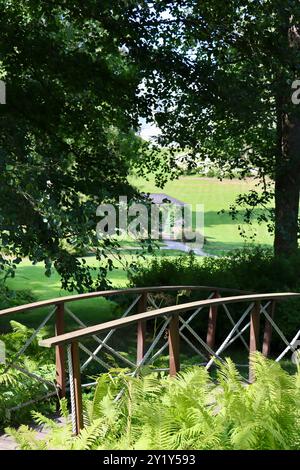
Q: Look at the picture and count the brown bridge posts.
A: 7